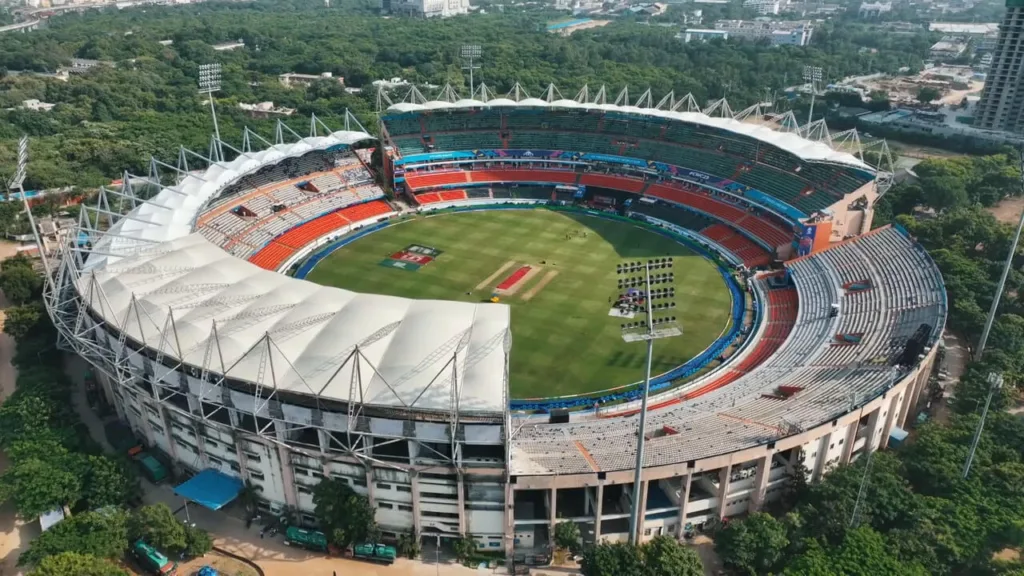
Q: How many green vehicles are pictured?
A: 4